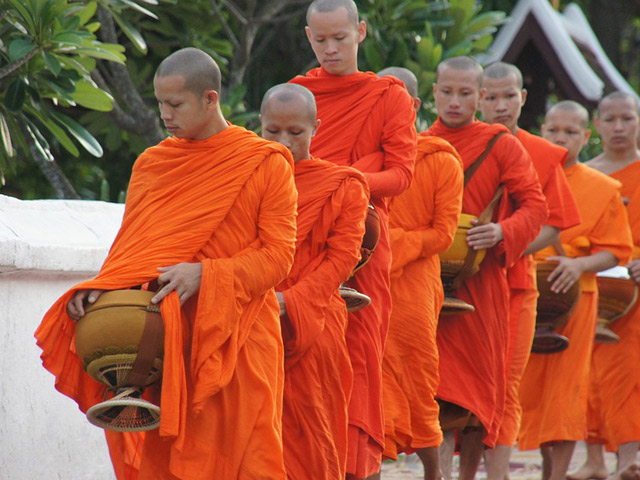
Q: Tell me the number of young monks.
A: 8